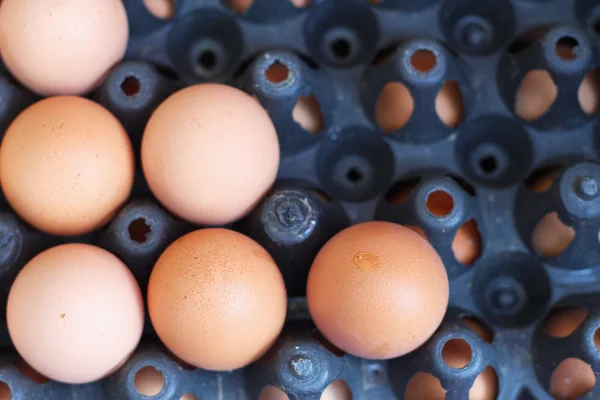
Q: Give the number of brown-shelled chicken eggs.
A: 6